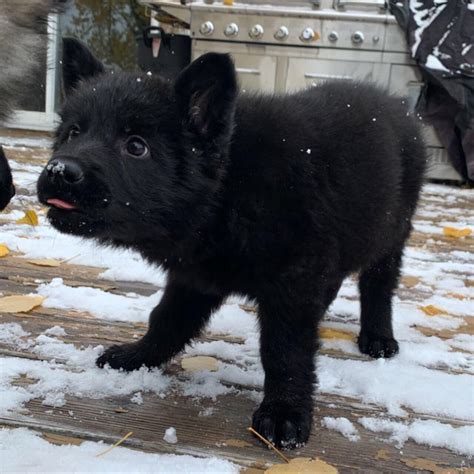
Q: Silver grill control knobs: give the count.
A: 7